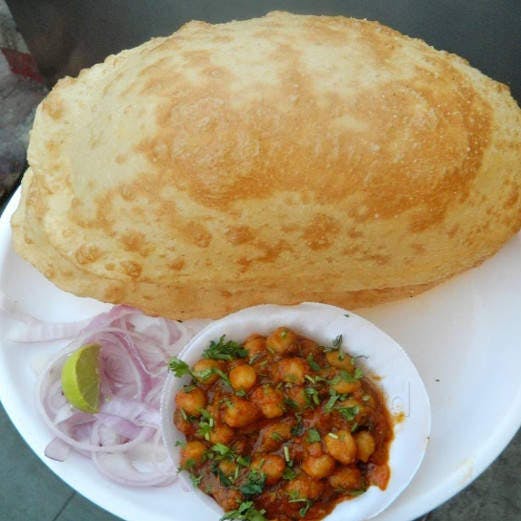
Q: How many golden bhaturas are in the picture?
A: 1